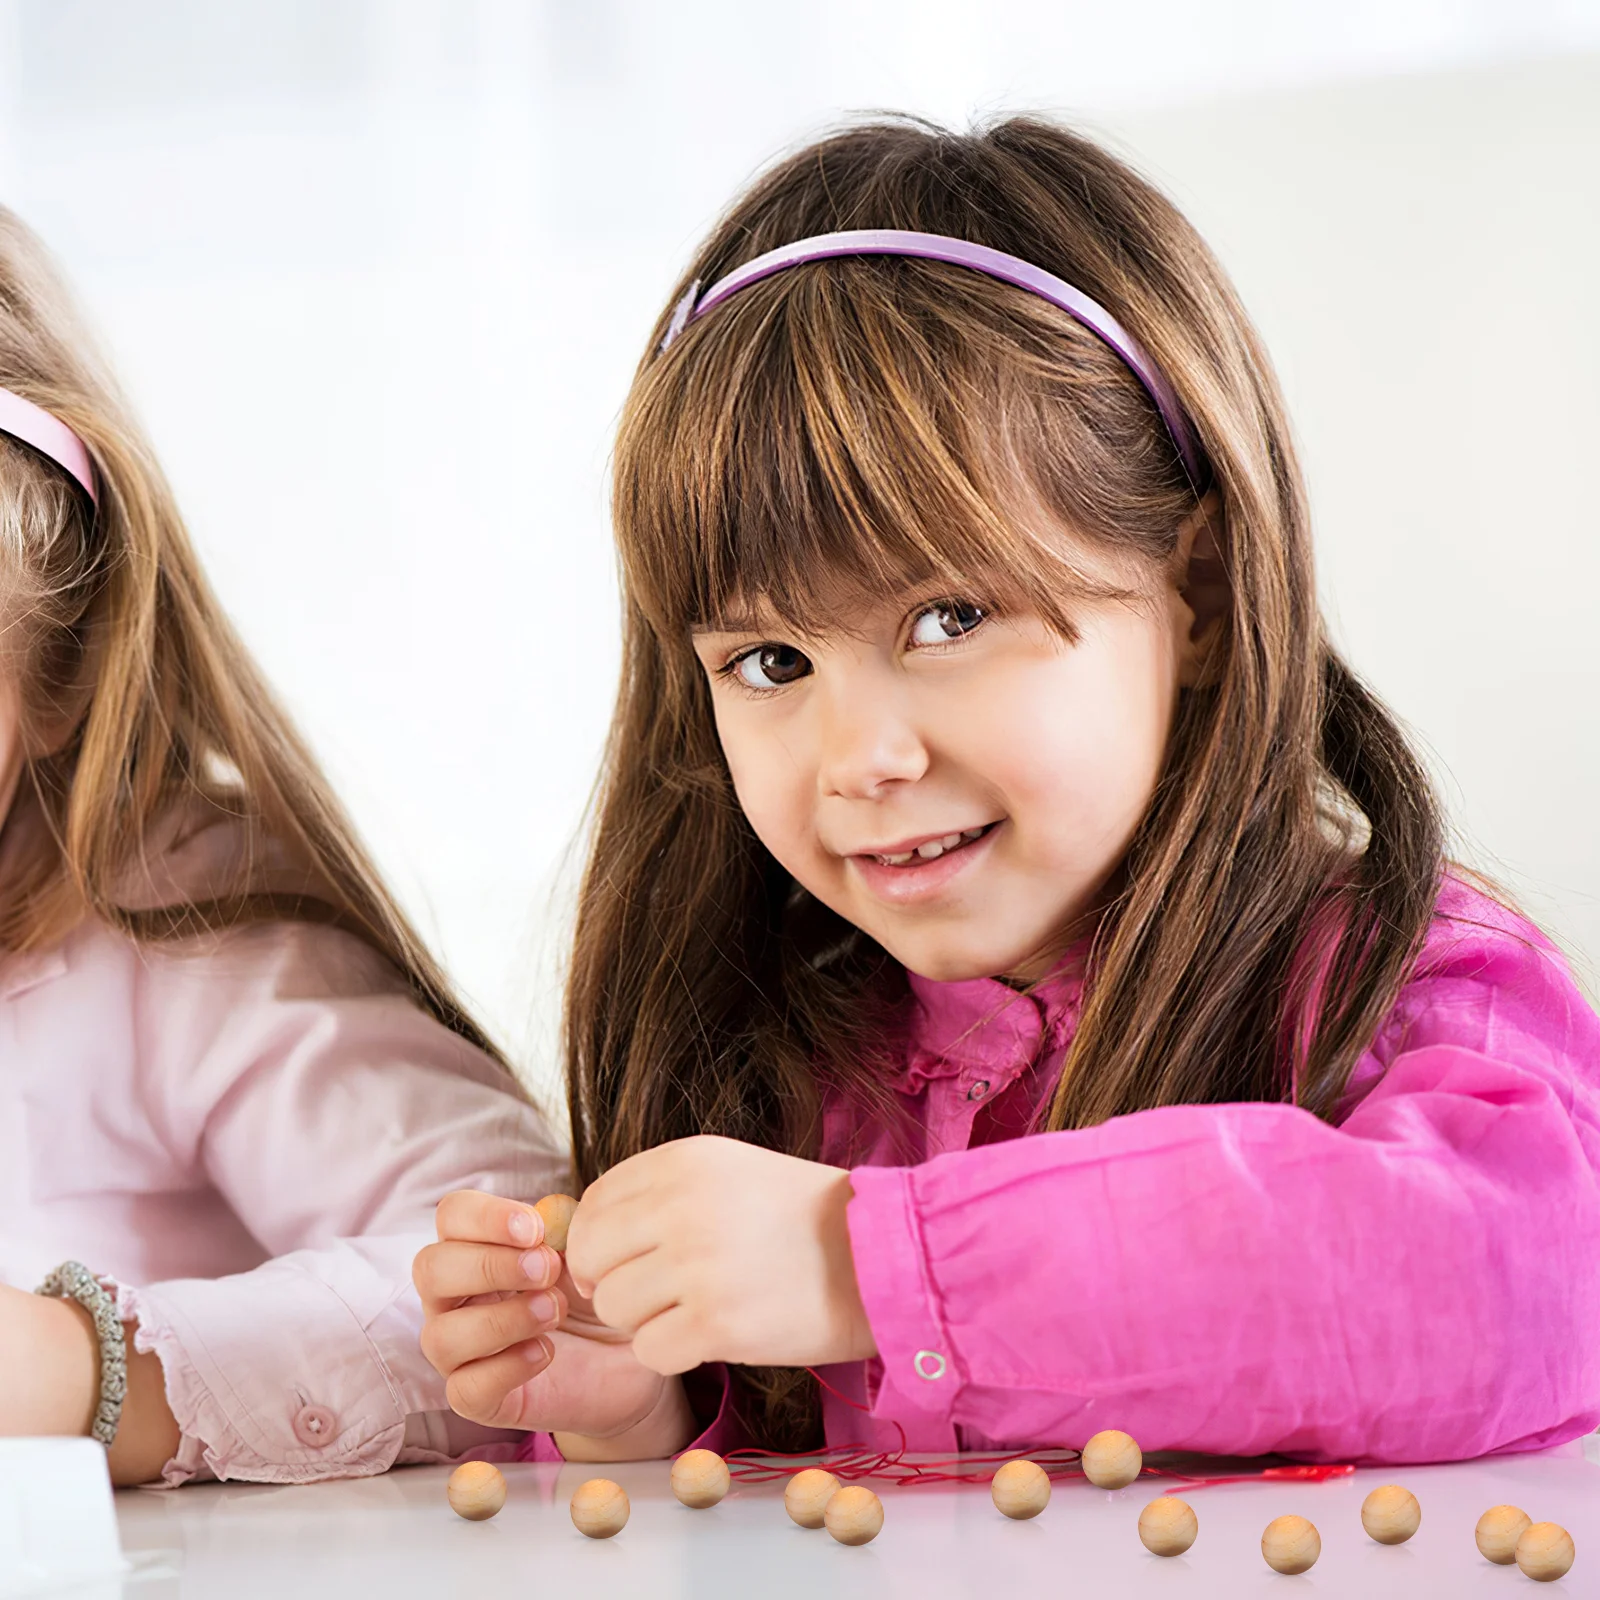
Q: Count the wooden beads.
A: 13